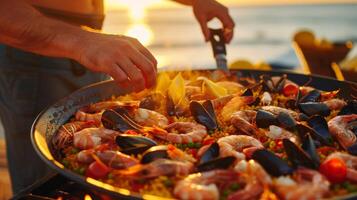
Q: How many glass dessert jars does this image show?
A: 0